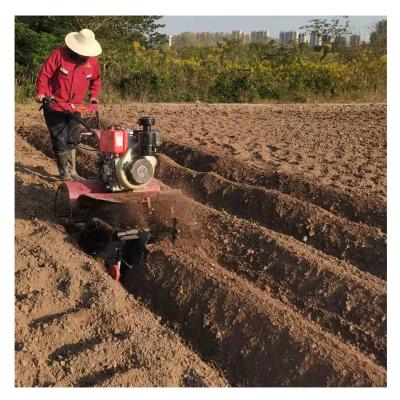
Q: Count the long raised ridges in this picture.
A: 3